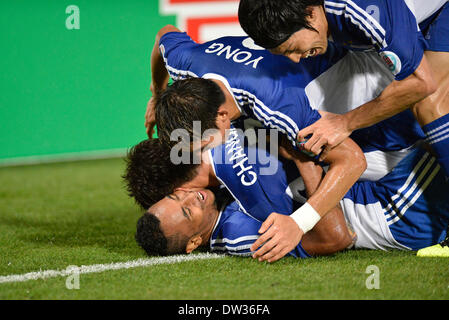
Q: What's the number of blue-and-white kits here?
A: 4